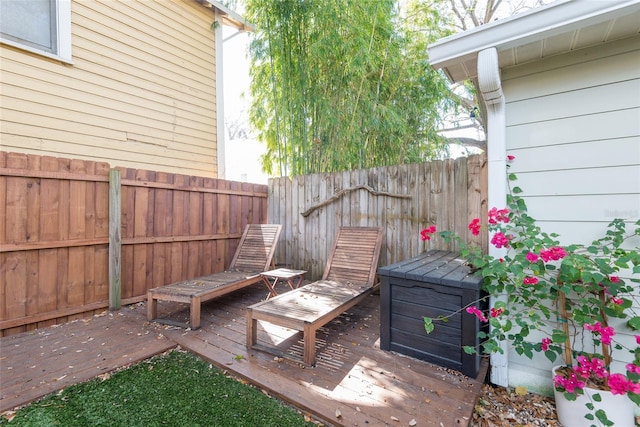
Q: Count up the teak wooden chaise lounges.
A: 2